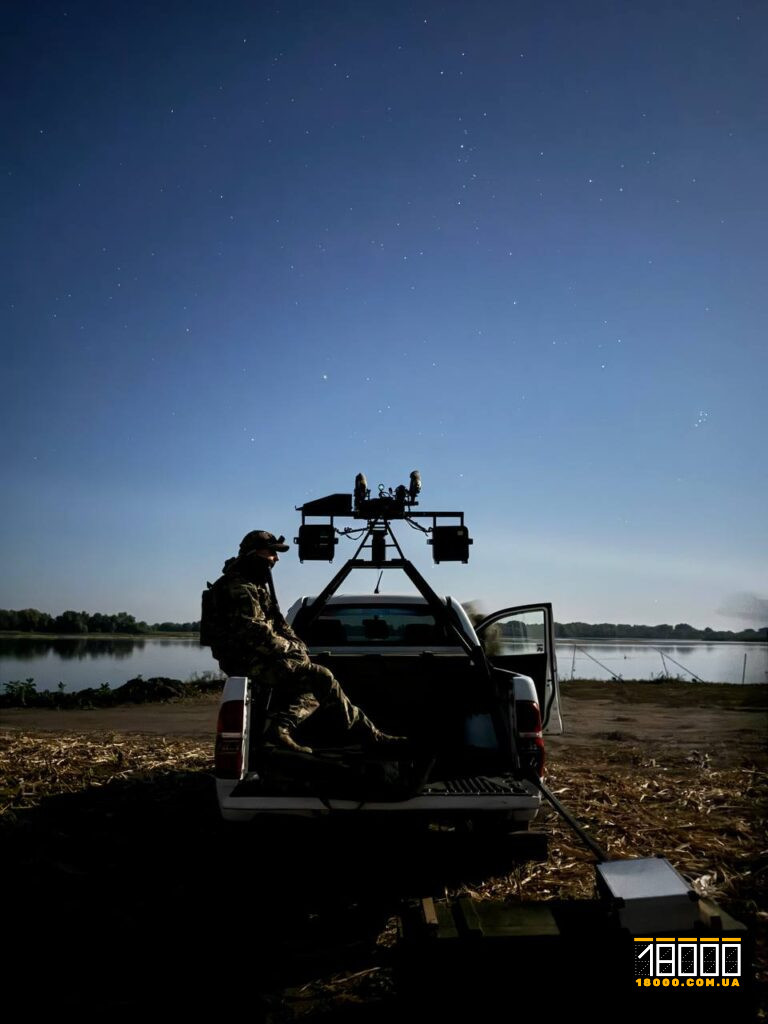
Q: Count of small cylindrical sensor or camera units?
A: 2